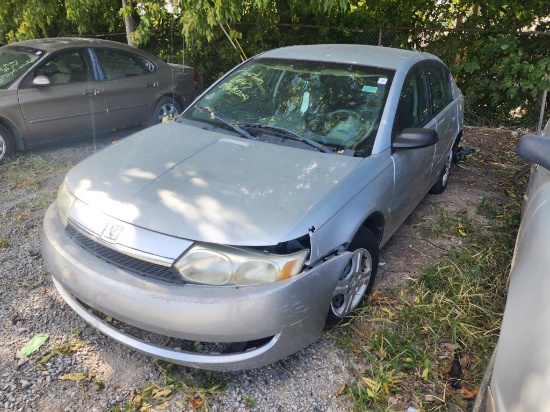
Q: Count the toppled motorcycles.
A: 0